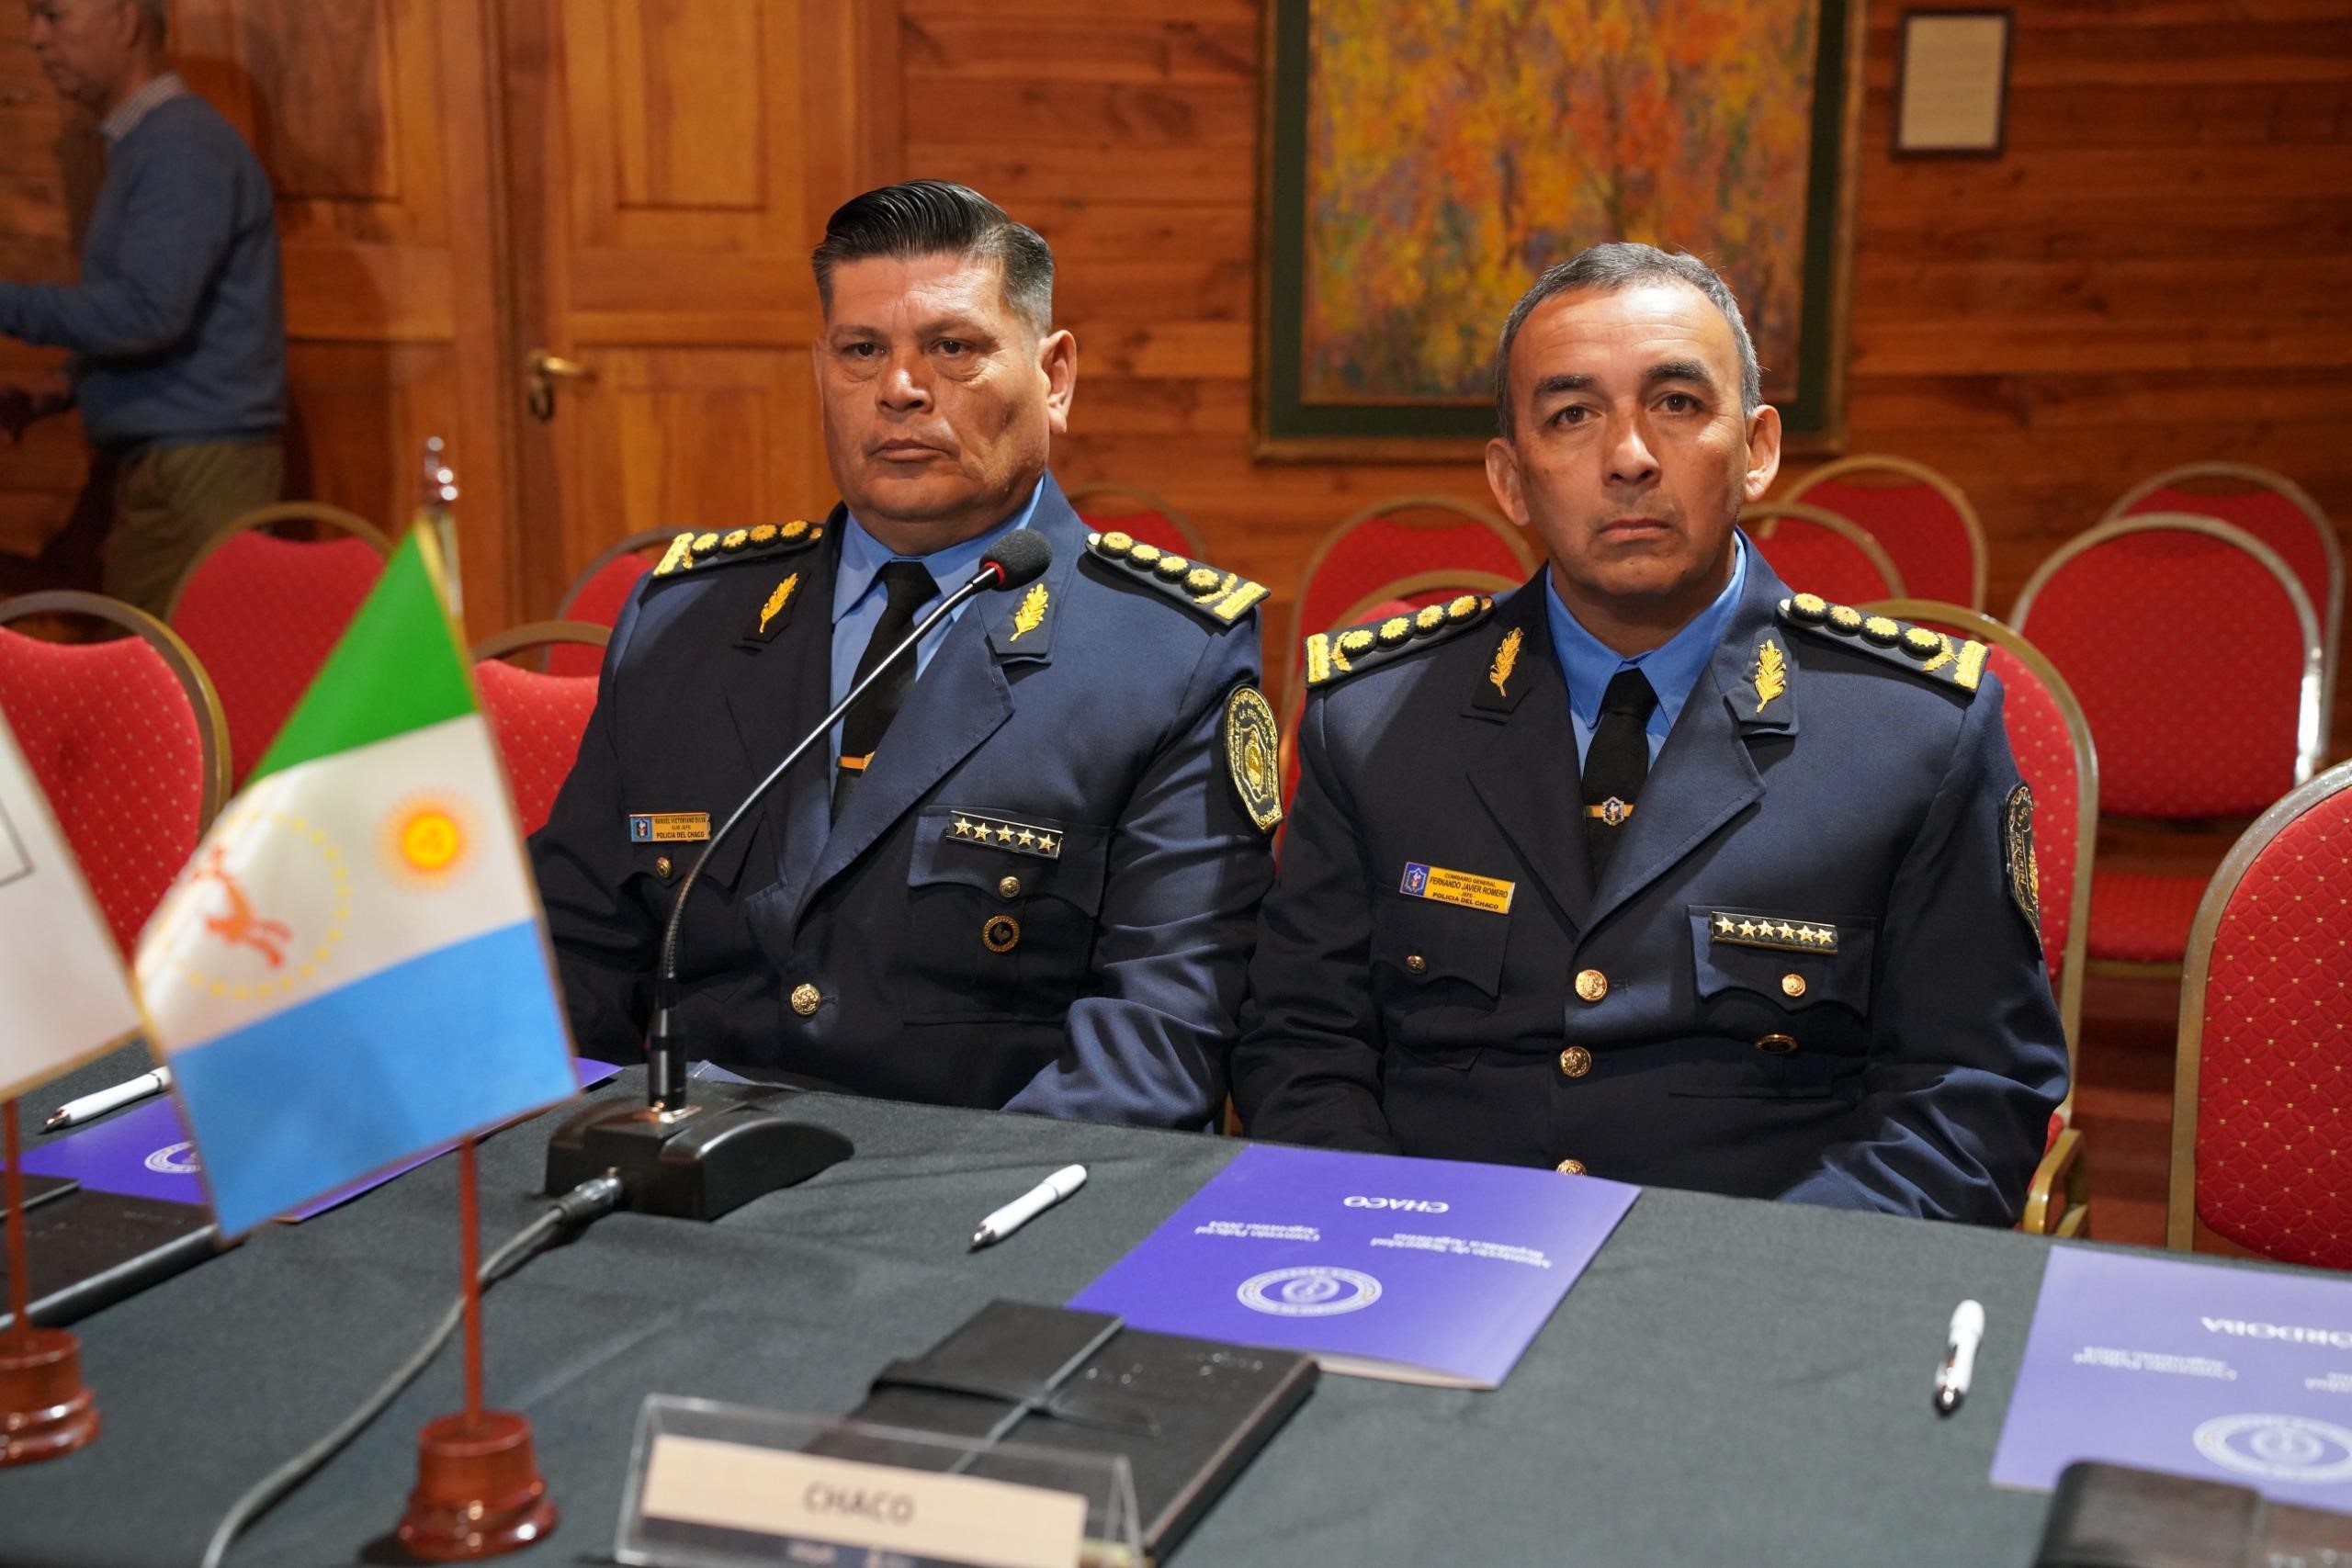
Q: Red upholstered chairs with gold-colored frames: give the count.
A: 13